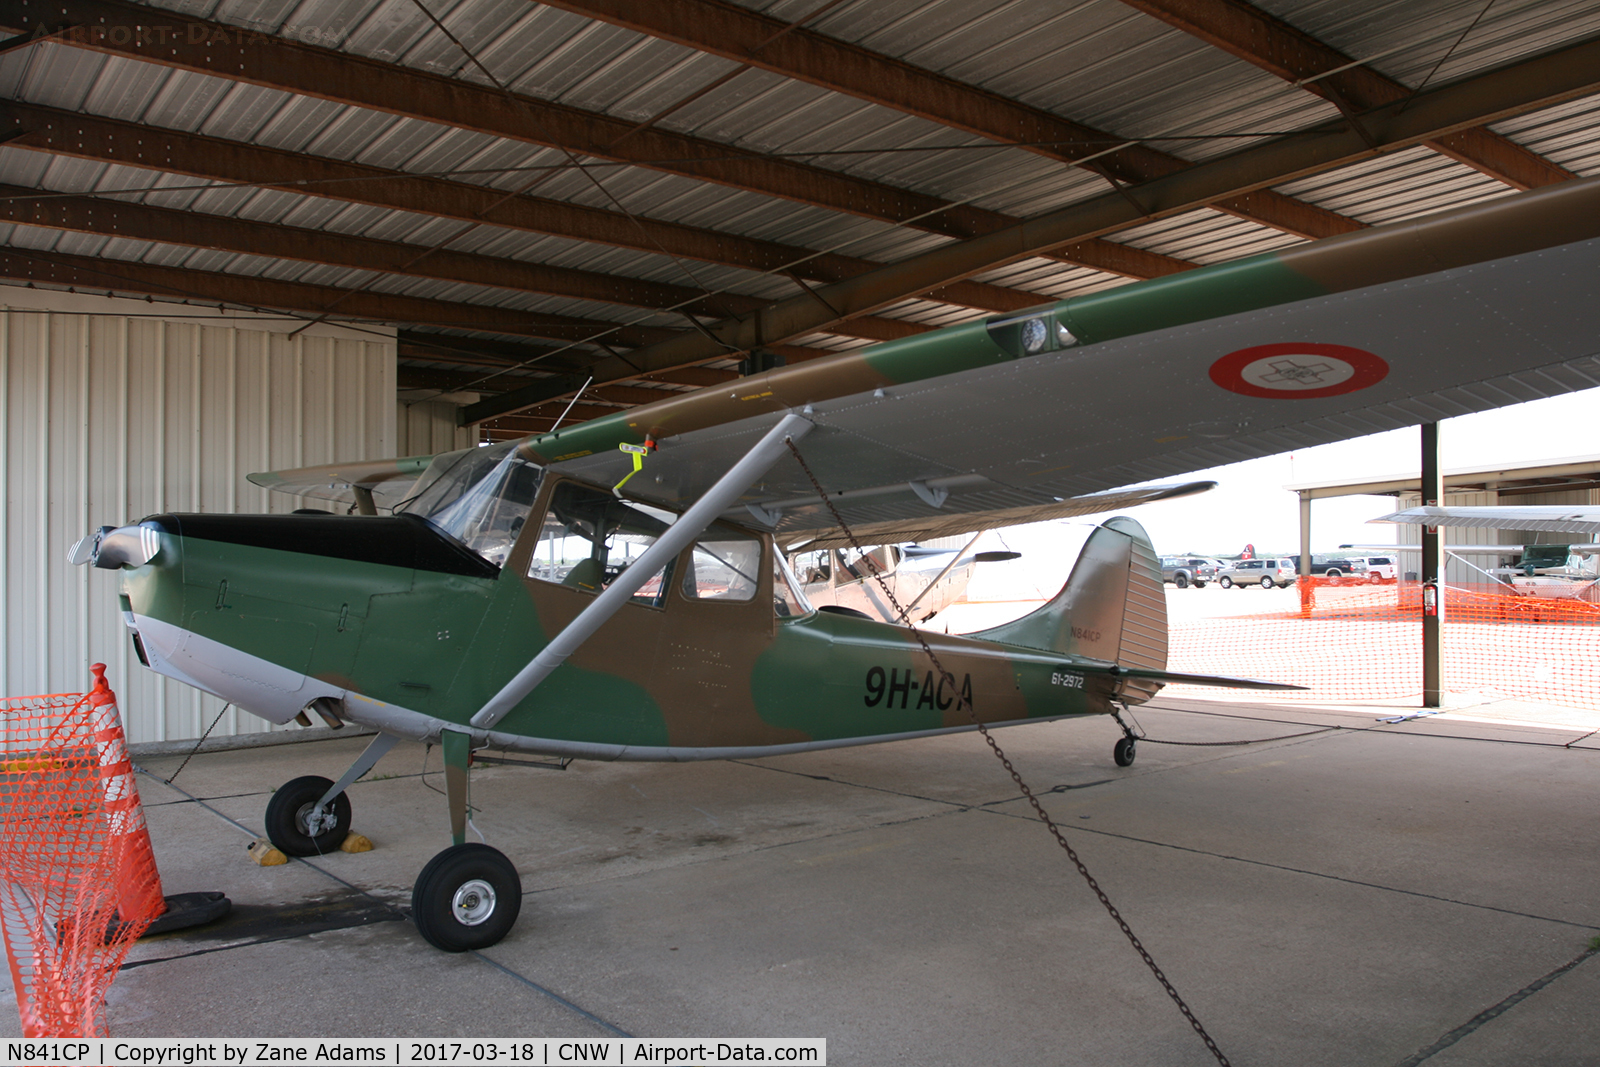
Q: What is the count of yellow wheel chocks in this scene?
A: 2